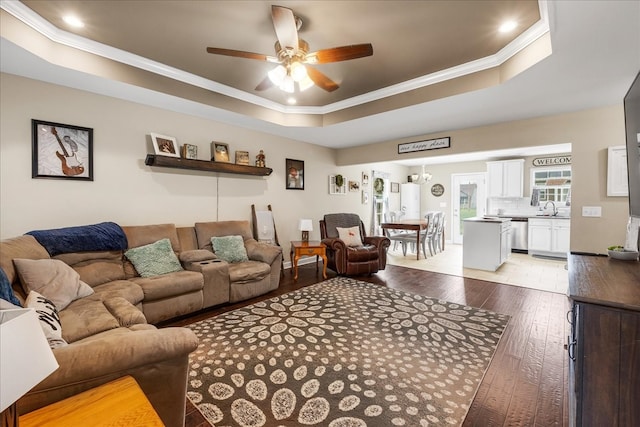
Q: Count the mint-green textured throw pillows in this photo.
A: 2